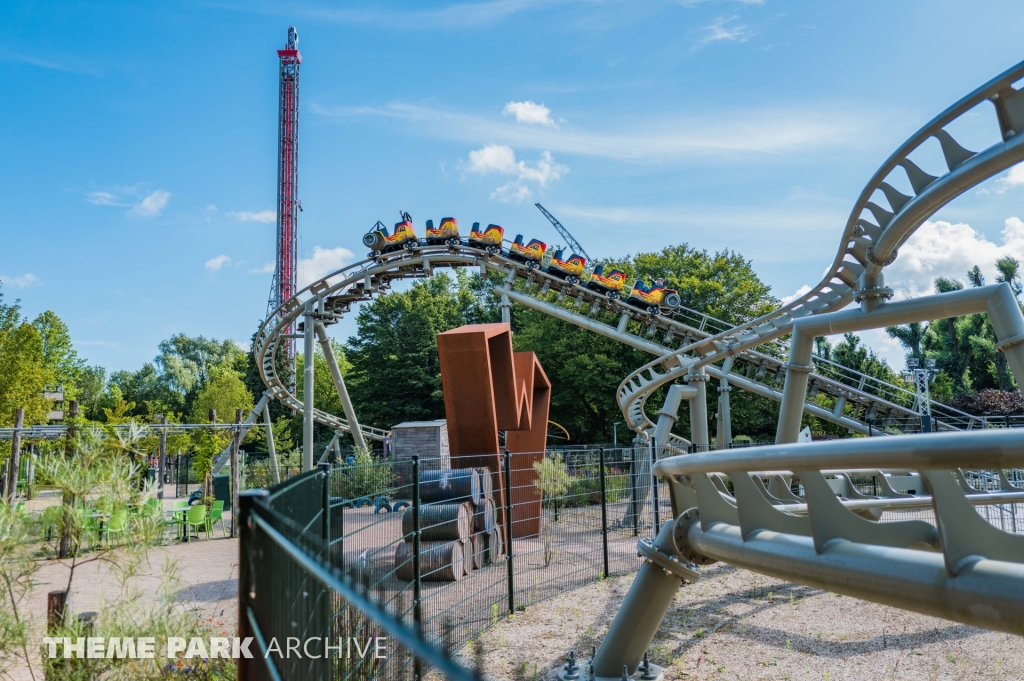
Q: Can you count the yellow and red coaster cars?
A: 7